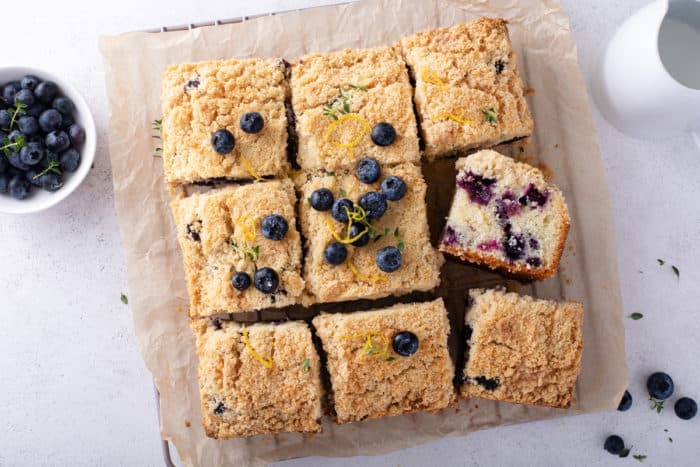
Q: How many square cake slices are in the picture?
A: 9